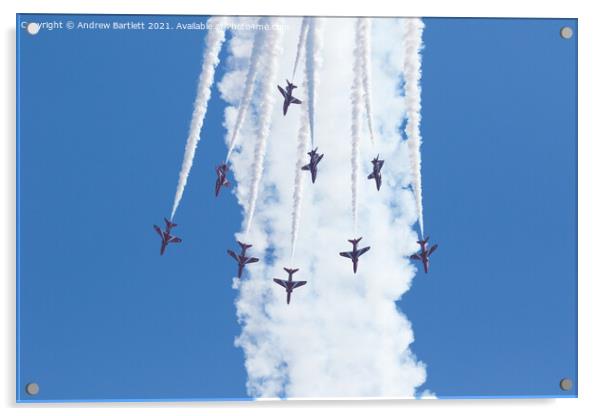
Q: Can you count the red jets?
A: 9